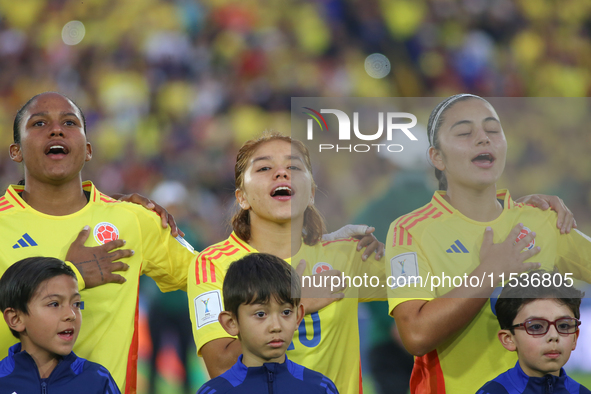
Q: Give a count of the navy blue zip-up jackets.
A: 3